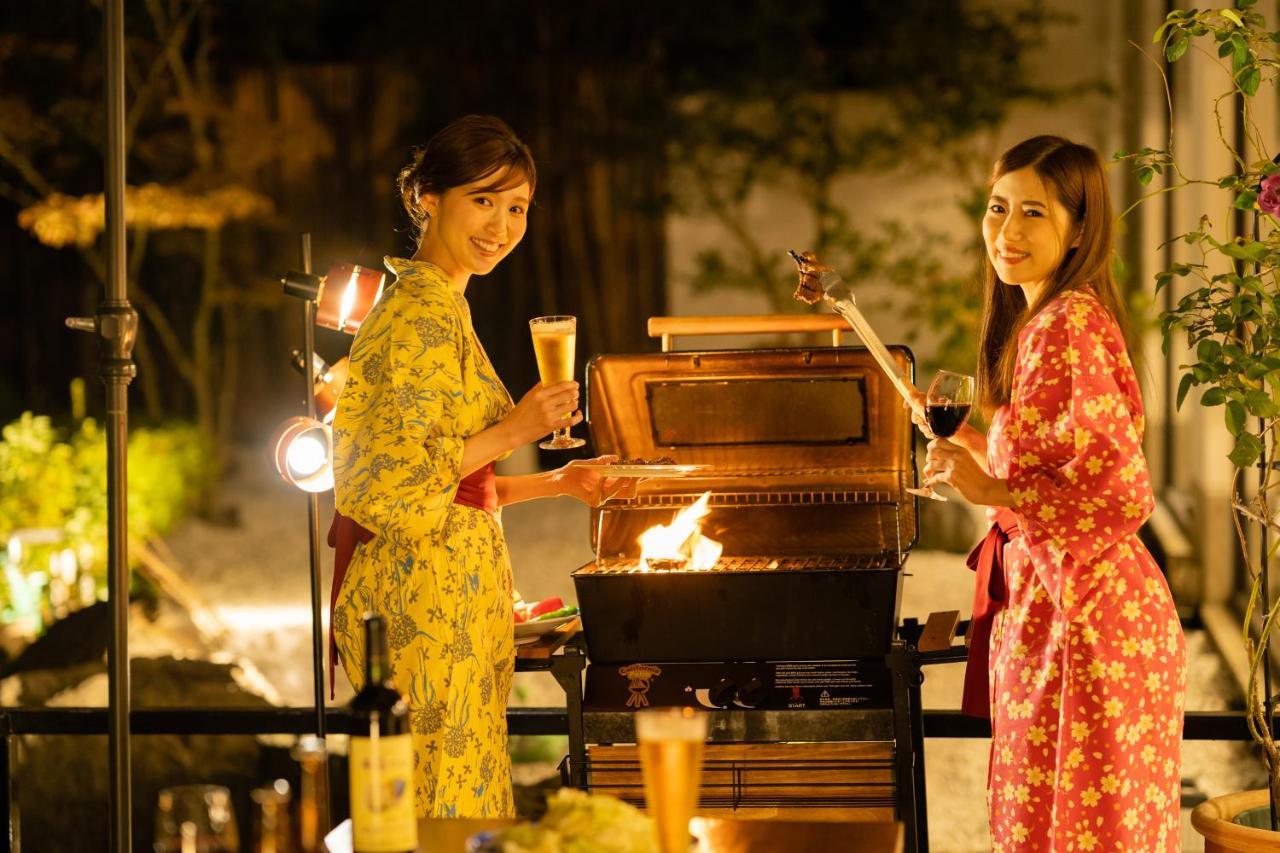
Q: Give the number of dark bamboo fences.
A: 1